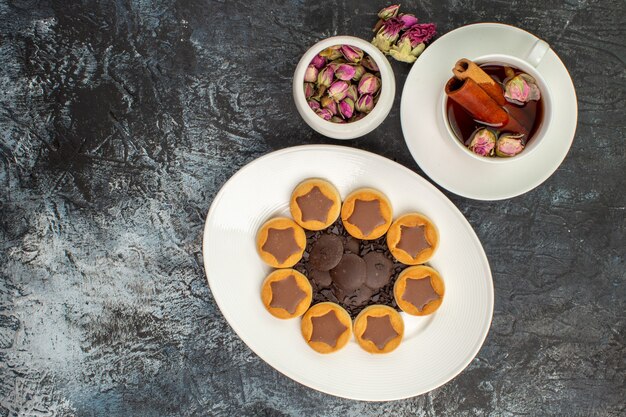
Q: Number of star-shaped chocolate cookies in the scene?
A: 8